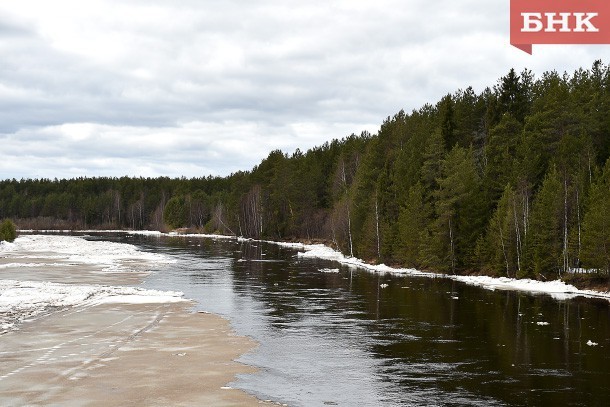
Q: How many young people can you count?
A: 0